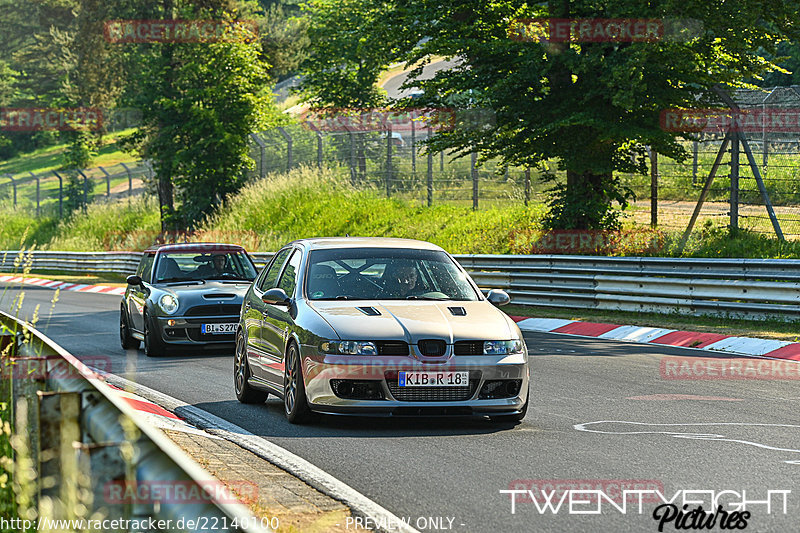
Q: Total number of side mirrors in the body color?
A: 2